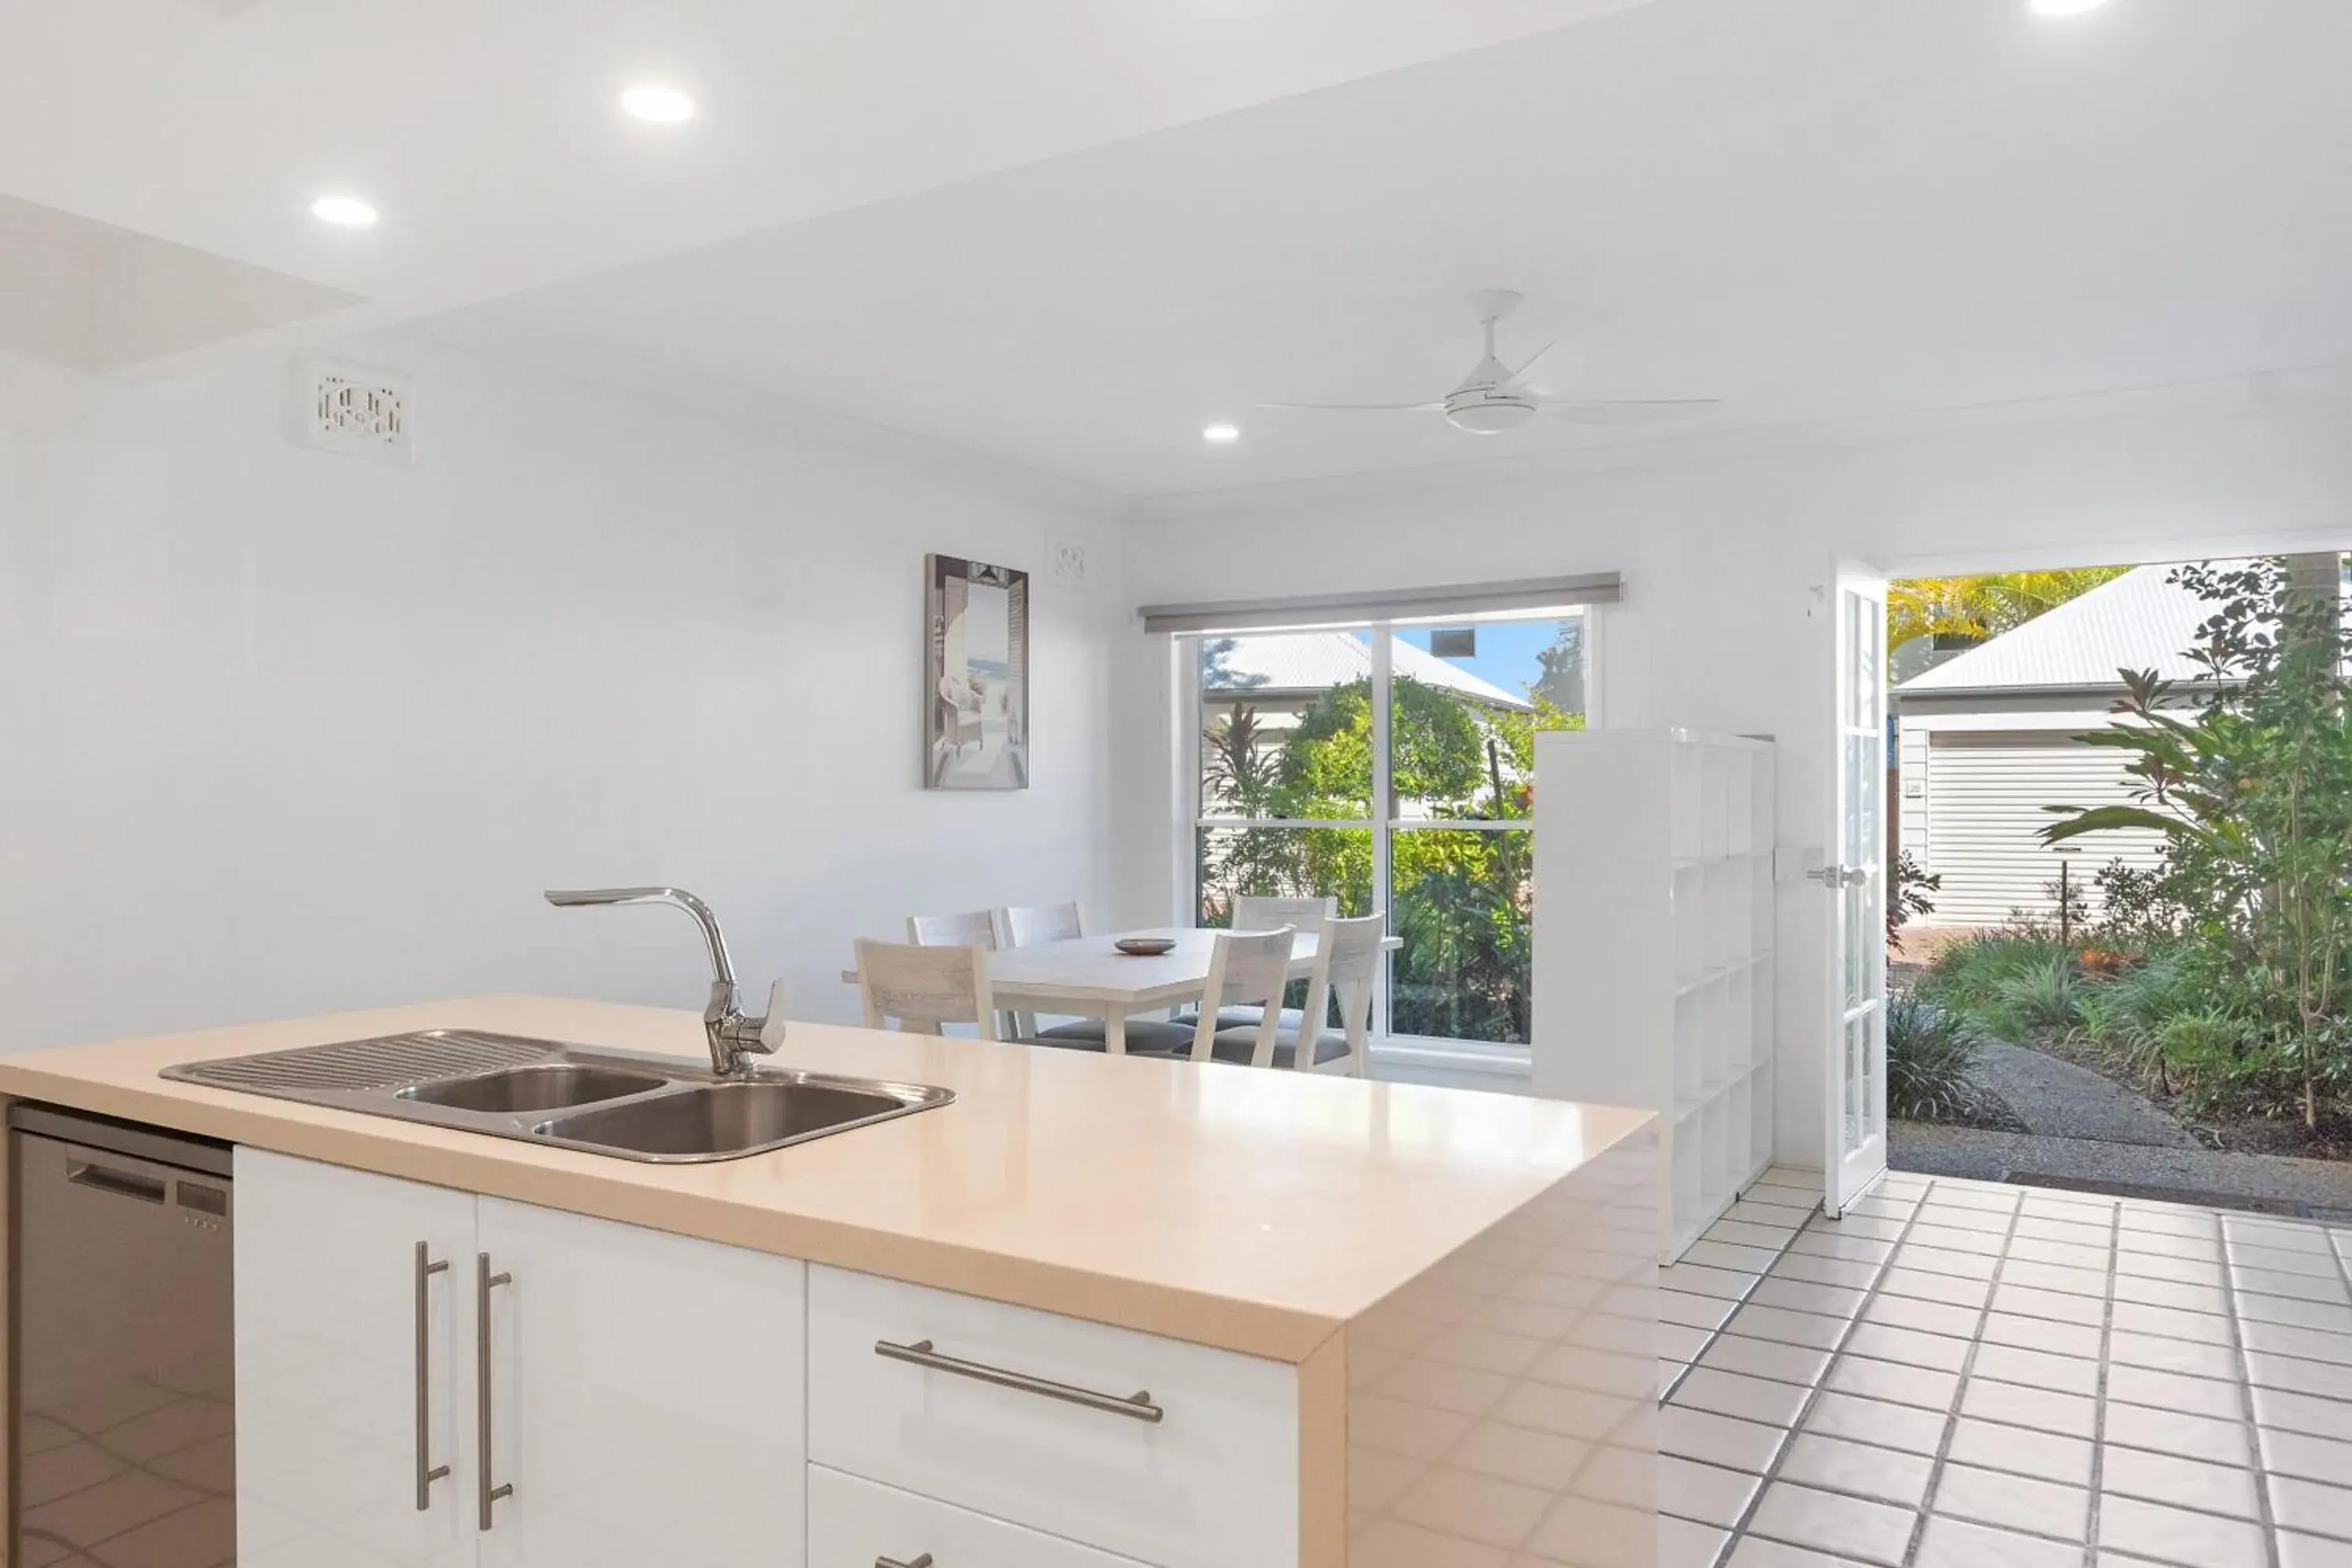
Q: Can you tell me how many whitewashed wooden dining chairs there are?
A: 6